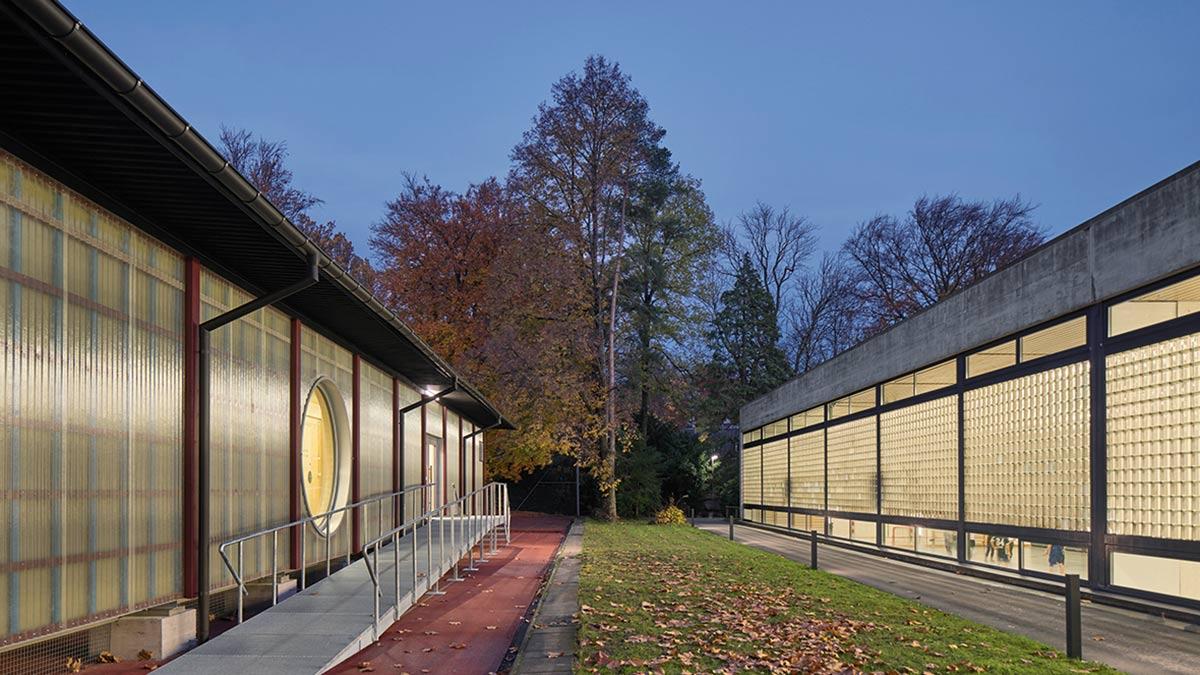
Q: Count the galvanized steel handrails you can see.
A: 2